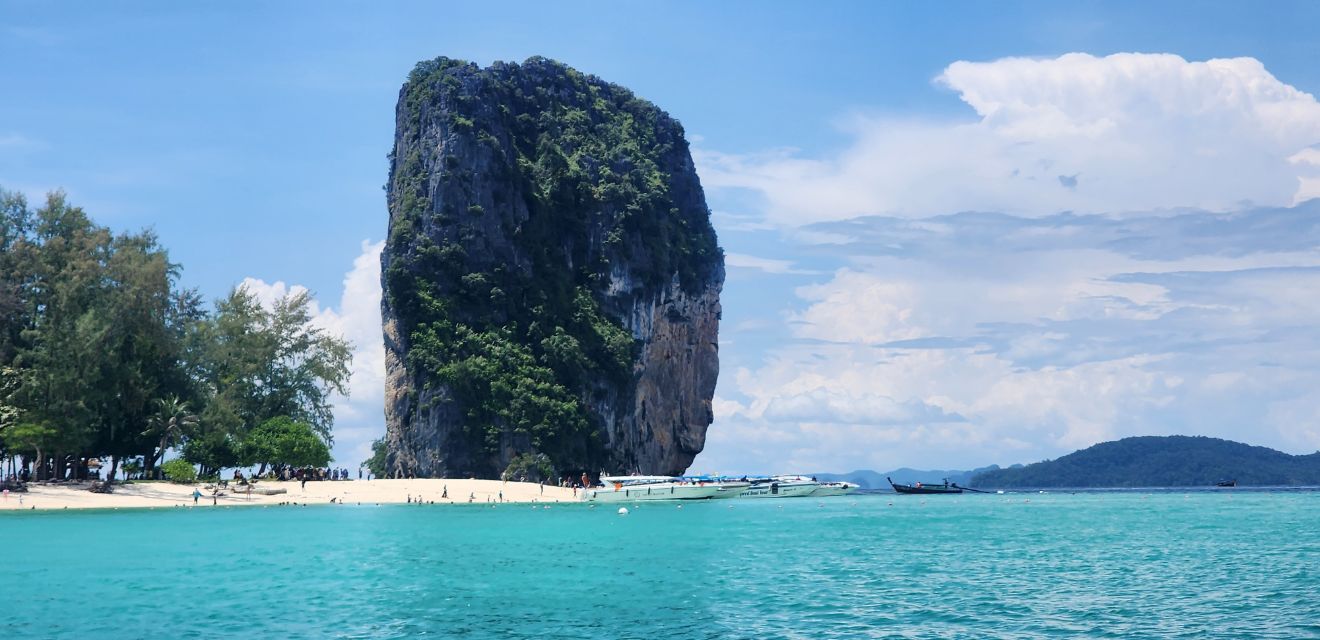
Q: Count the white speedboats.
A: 4